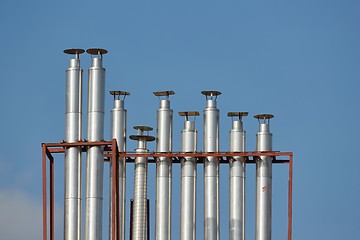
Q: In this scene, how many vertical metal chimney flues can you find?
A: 9